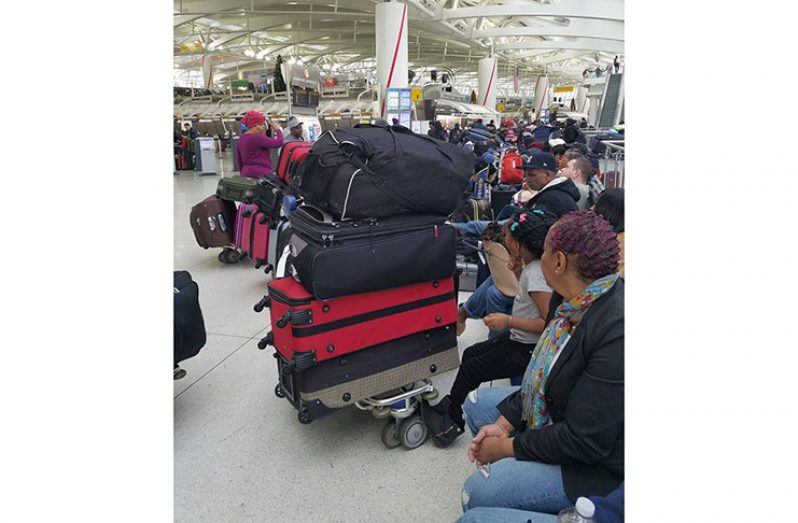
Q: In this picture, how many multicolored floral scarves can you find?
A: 1